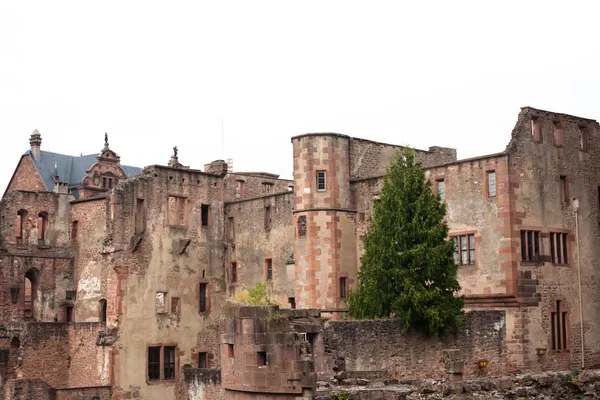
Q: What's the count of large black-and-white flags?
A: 0